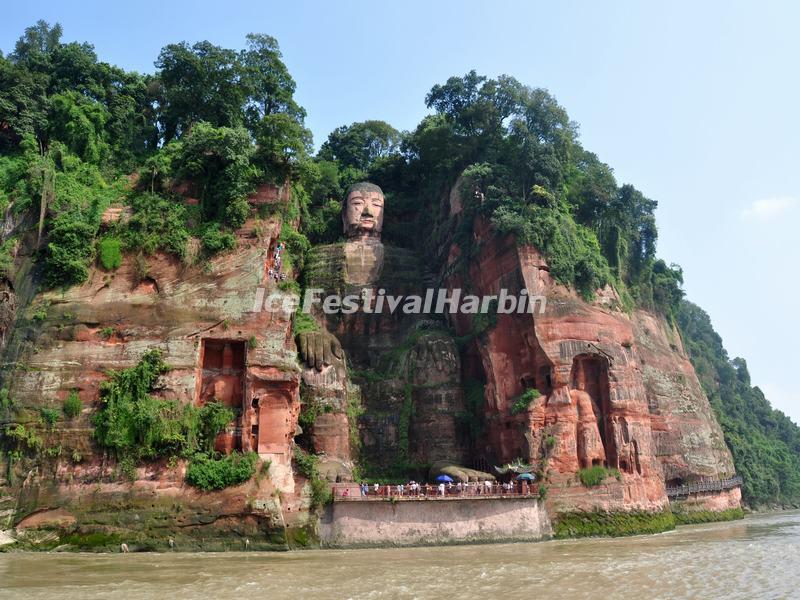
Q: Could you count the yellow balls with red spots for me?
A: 0